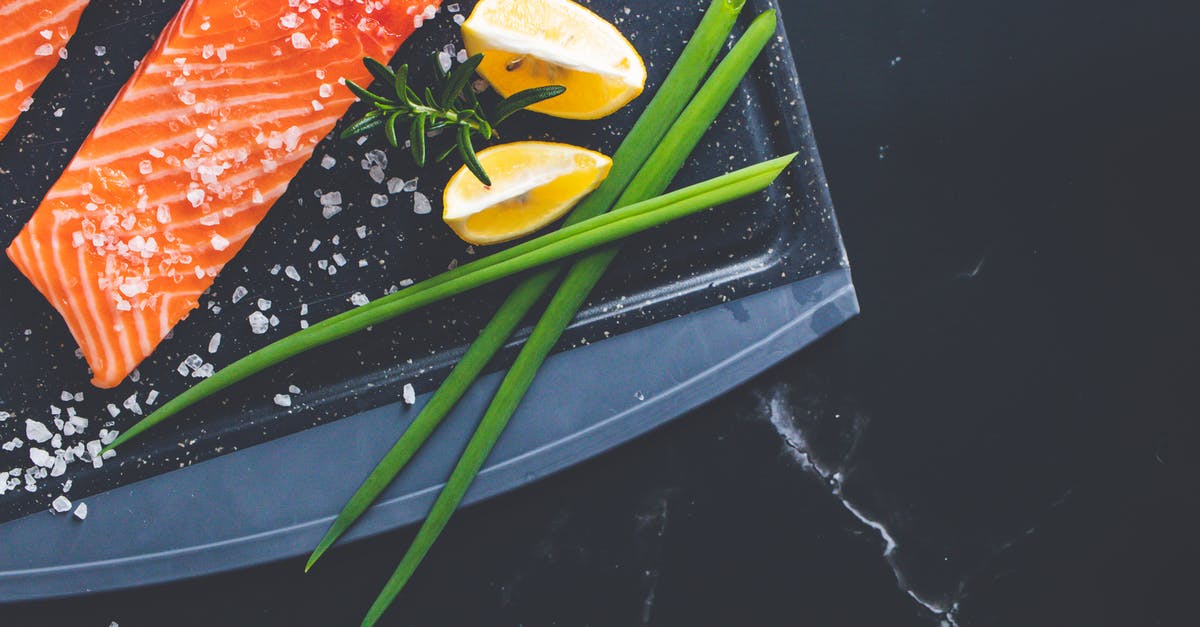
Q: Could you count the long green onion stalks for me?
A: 3